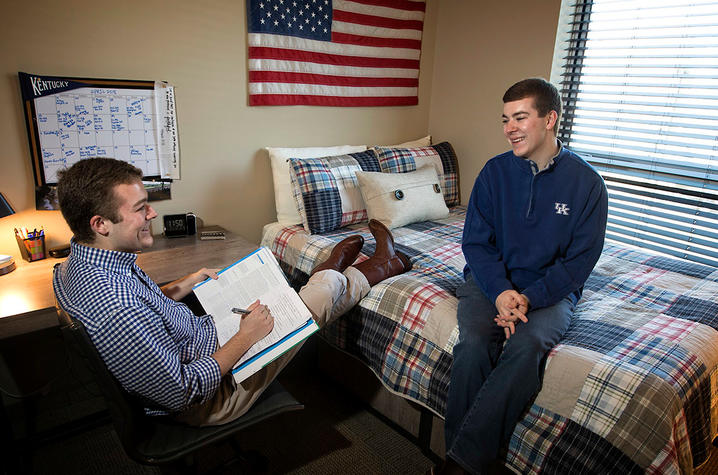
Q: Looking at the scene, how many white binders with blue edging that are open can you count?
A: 1